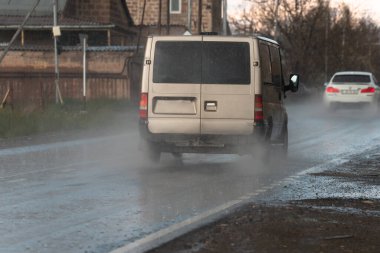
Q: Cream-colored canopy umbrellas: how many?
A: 0